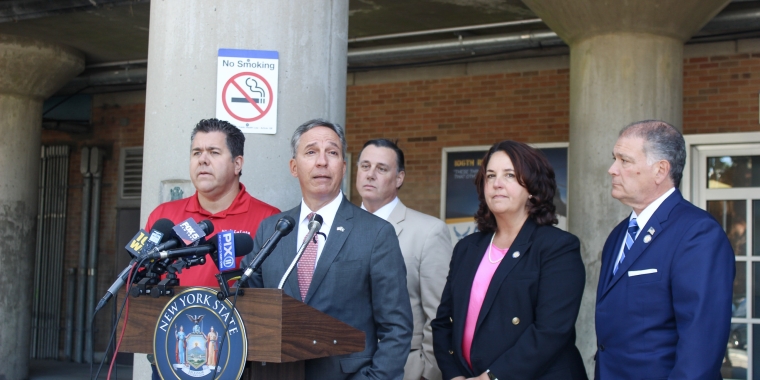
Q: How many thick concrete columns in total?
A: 3